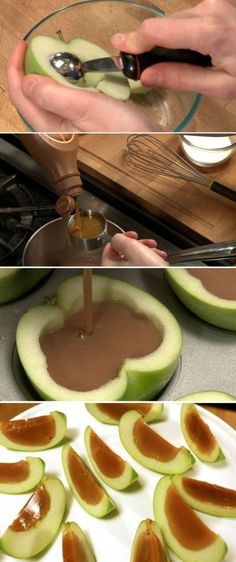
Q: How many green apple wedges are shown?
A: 12